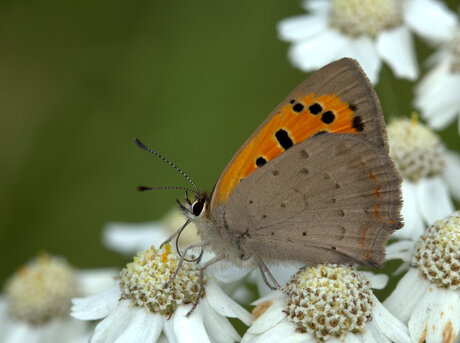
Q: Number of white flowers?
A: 8